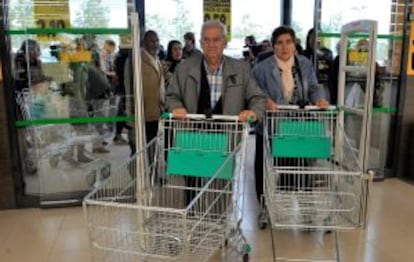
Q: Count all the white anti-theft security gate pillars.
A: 2